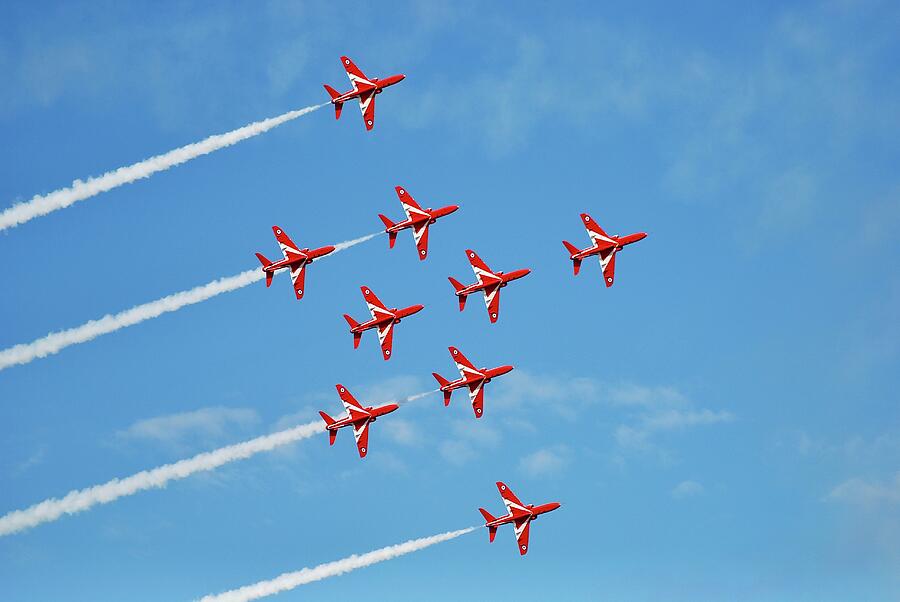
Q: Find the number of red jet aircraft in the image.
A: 9